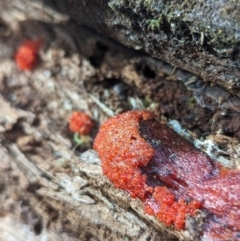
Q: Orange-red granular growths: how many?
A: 3